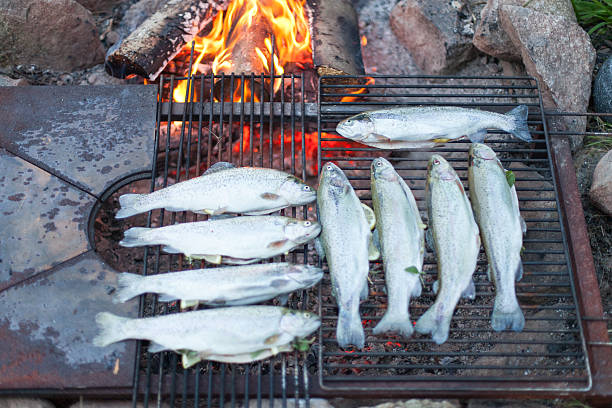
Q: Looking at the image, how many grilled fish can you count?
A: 9